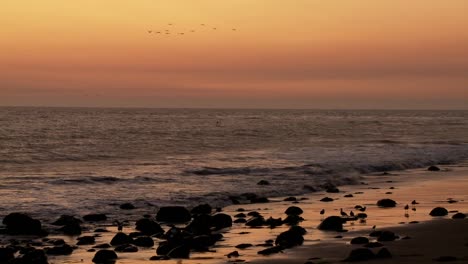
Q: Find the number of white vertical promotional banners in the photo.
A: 0